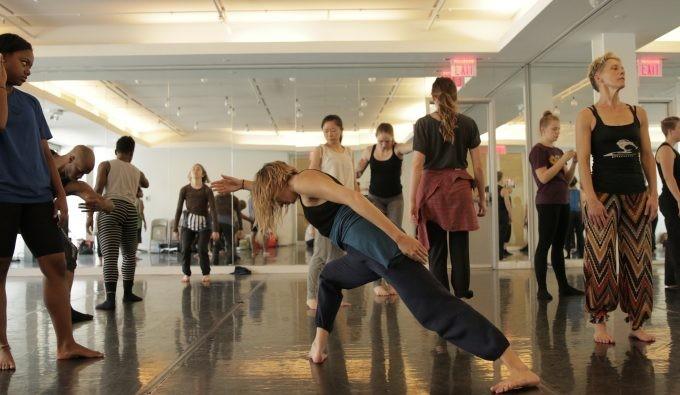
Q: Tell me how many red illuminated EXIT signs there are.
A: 2